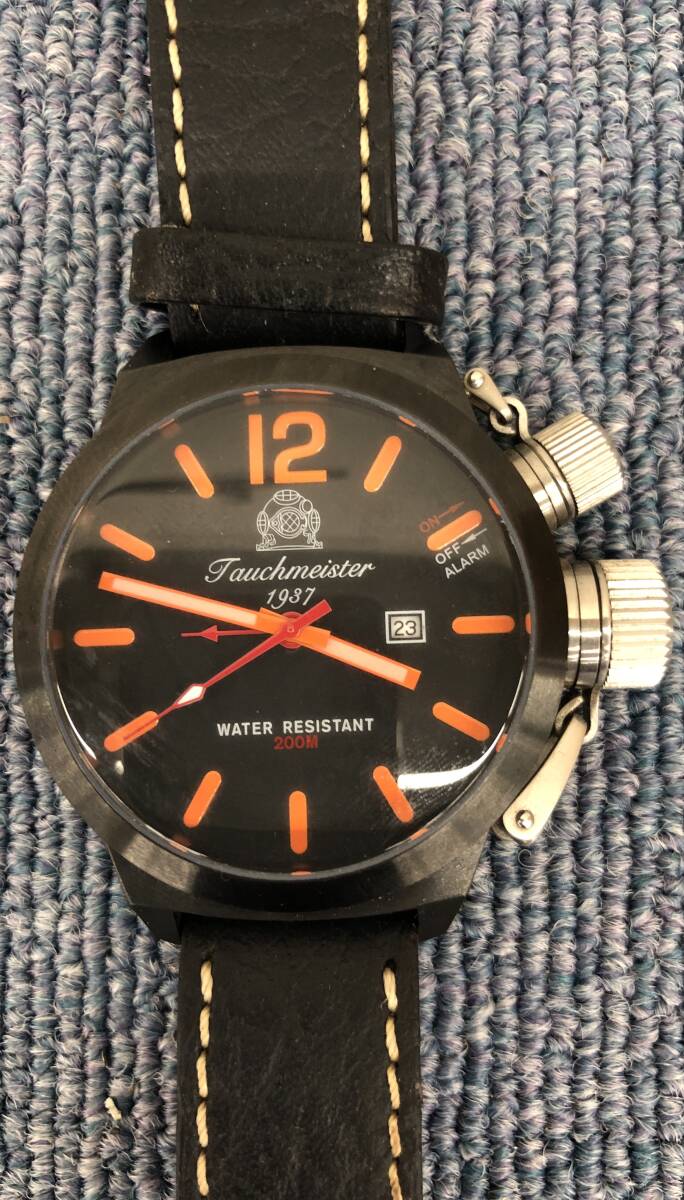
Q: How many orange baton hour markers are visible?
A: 11